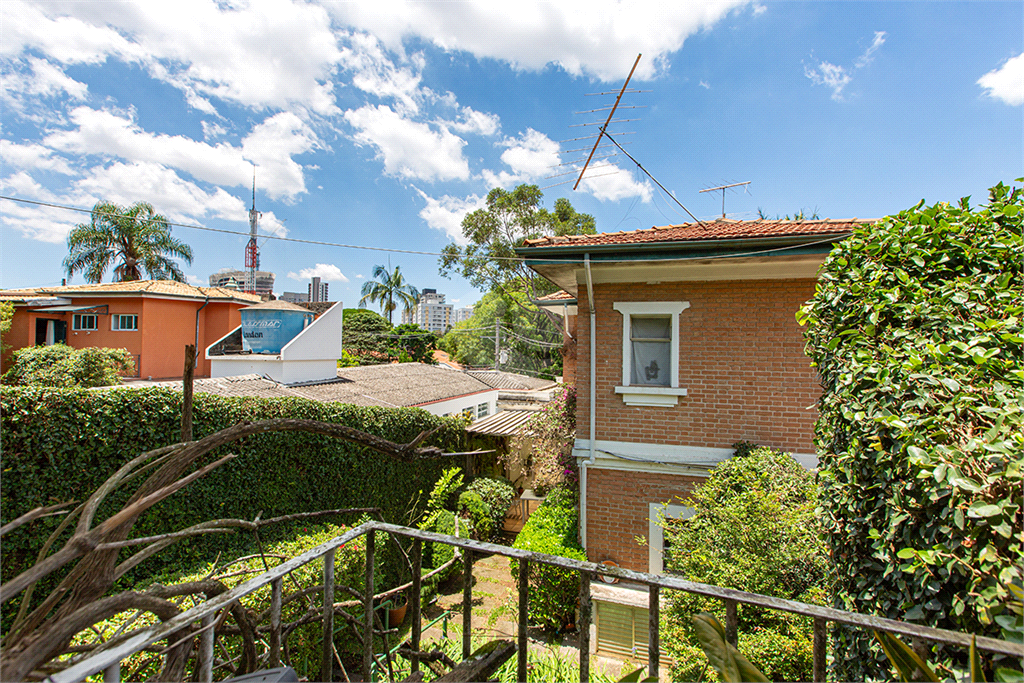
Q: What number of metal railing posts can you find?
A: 13